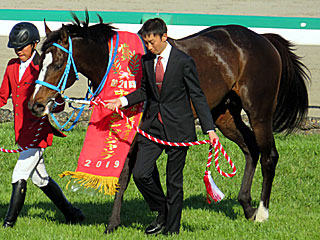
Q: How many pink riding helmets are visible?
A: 0